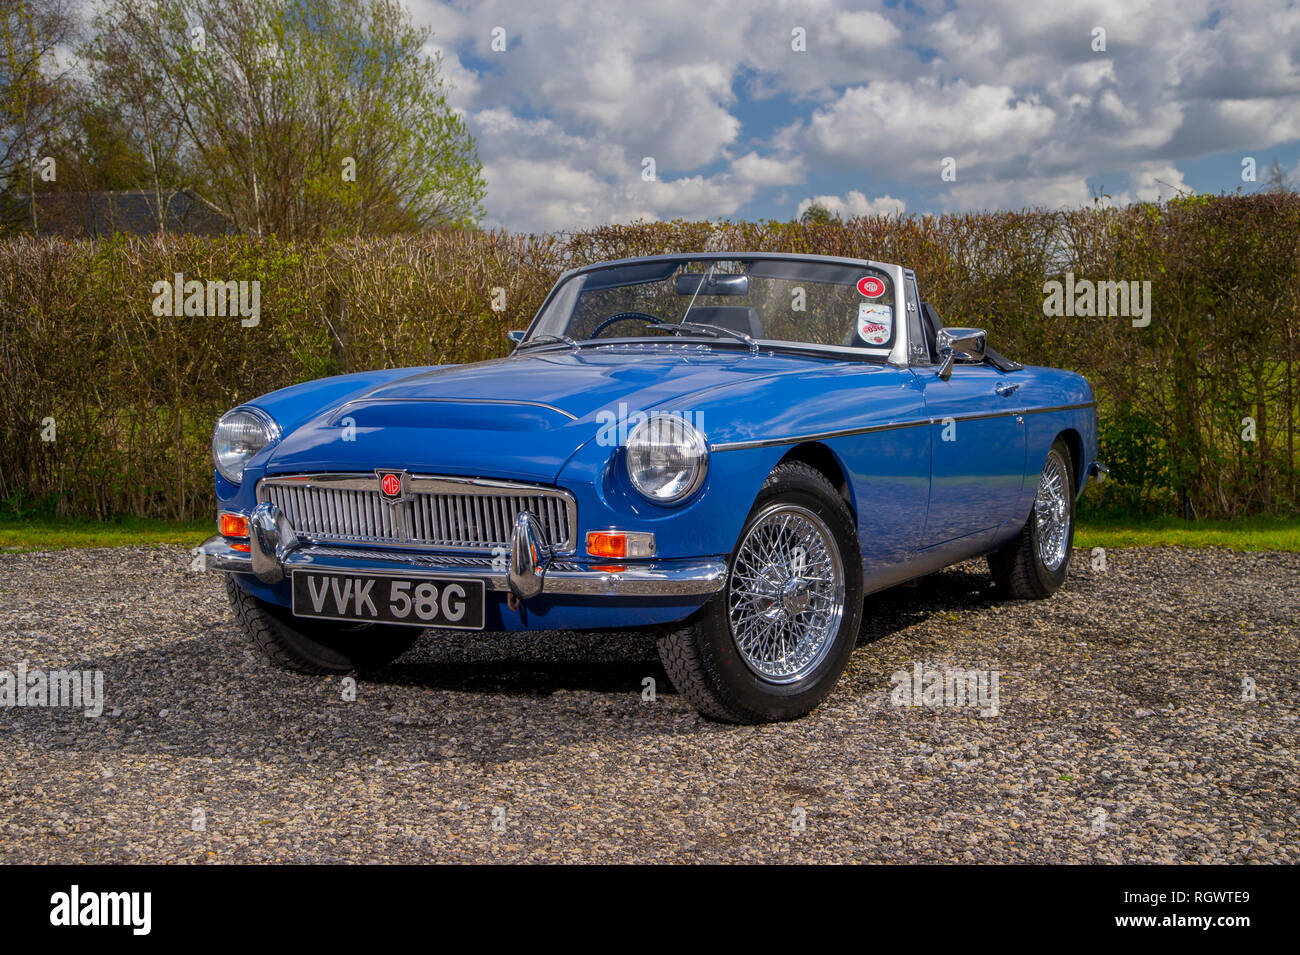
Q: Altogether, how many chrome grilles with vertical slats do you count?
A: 1